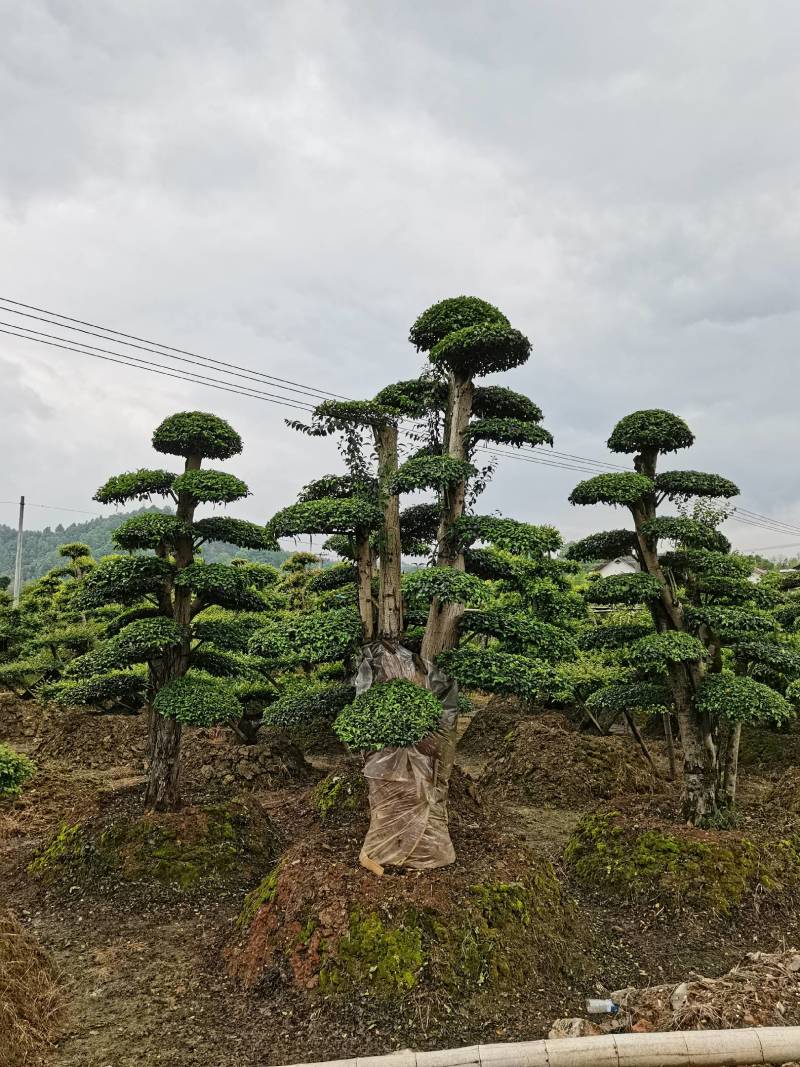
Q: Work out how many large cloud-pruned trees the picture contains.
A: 3